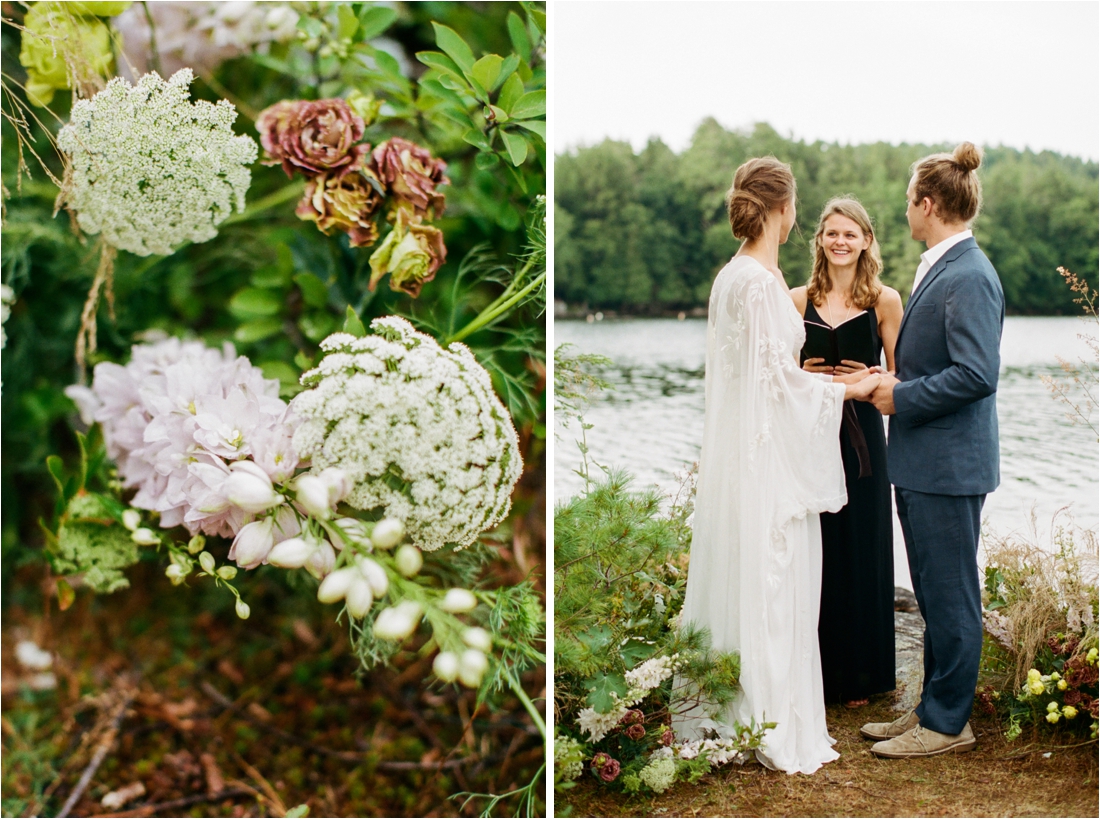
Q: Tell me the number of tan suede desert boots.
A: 2